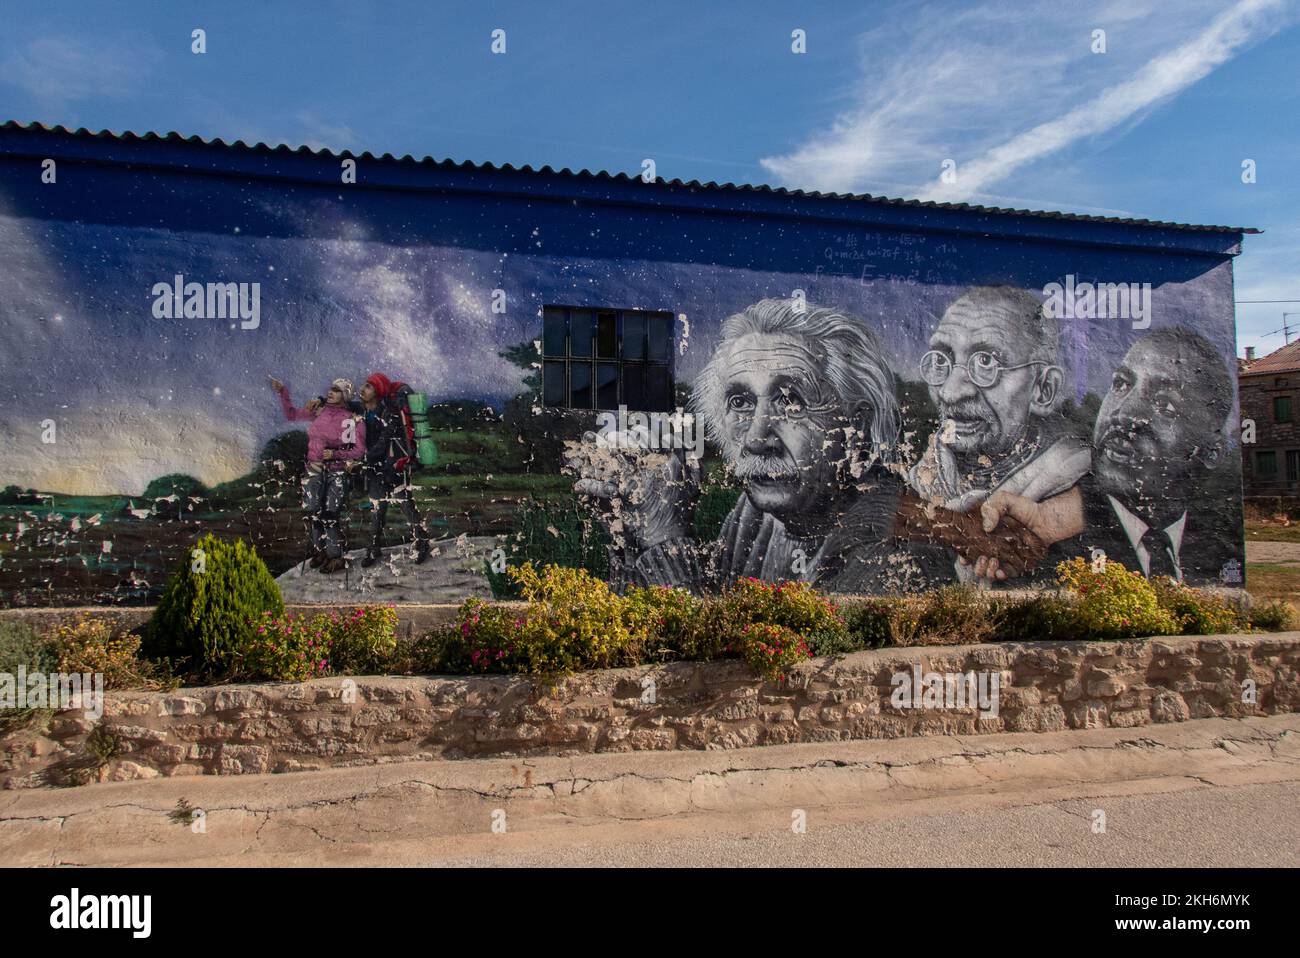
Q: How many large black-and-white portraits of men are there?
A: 3